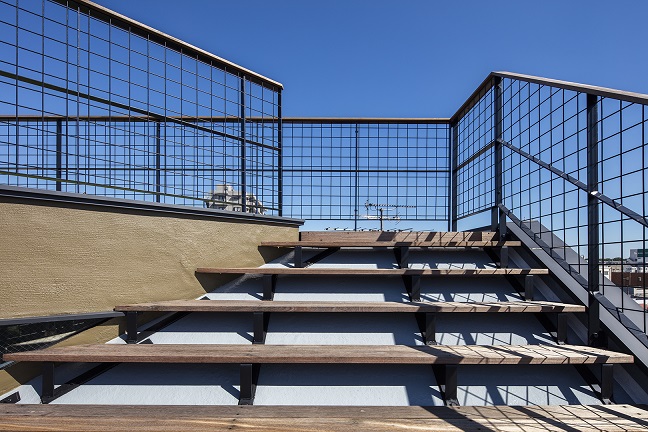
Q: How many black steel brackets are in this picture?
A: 14